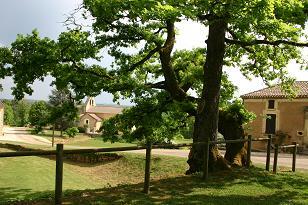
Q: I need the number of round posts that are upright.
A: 7